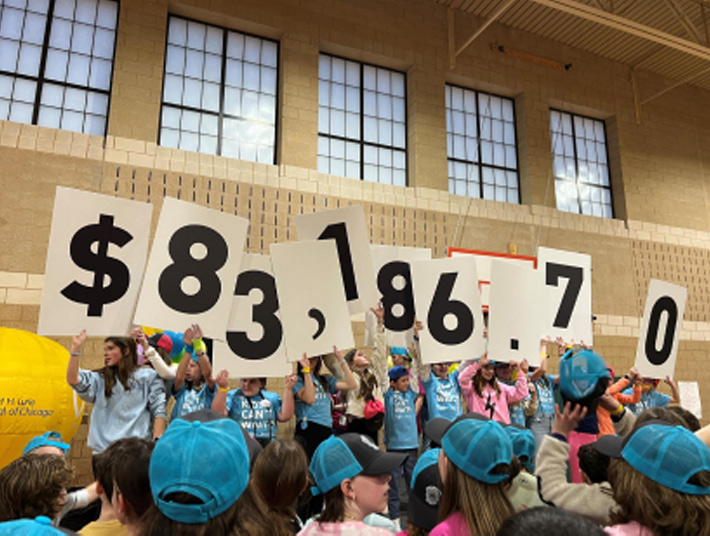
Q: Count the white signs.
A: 10